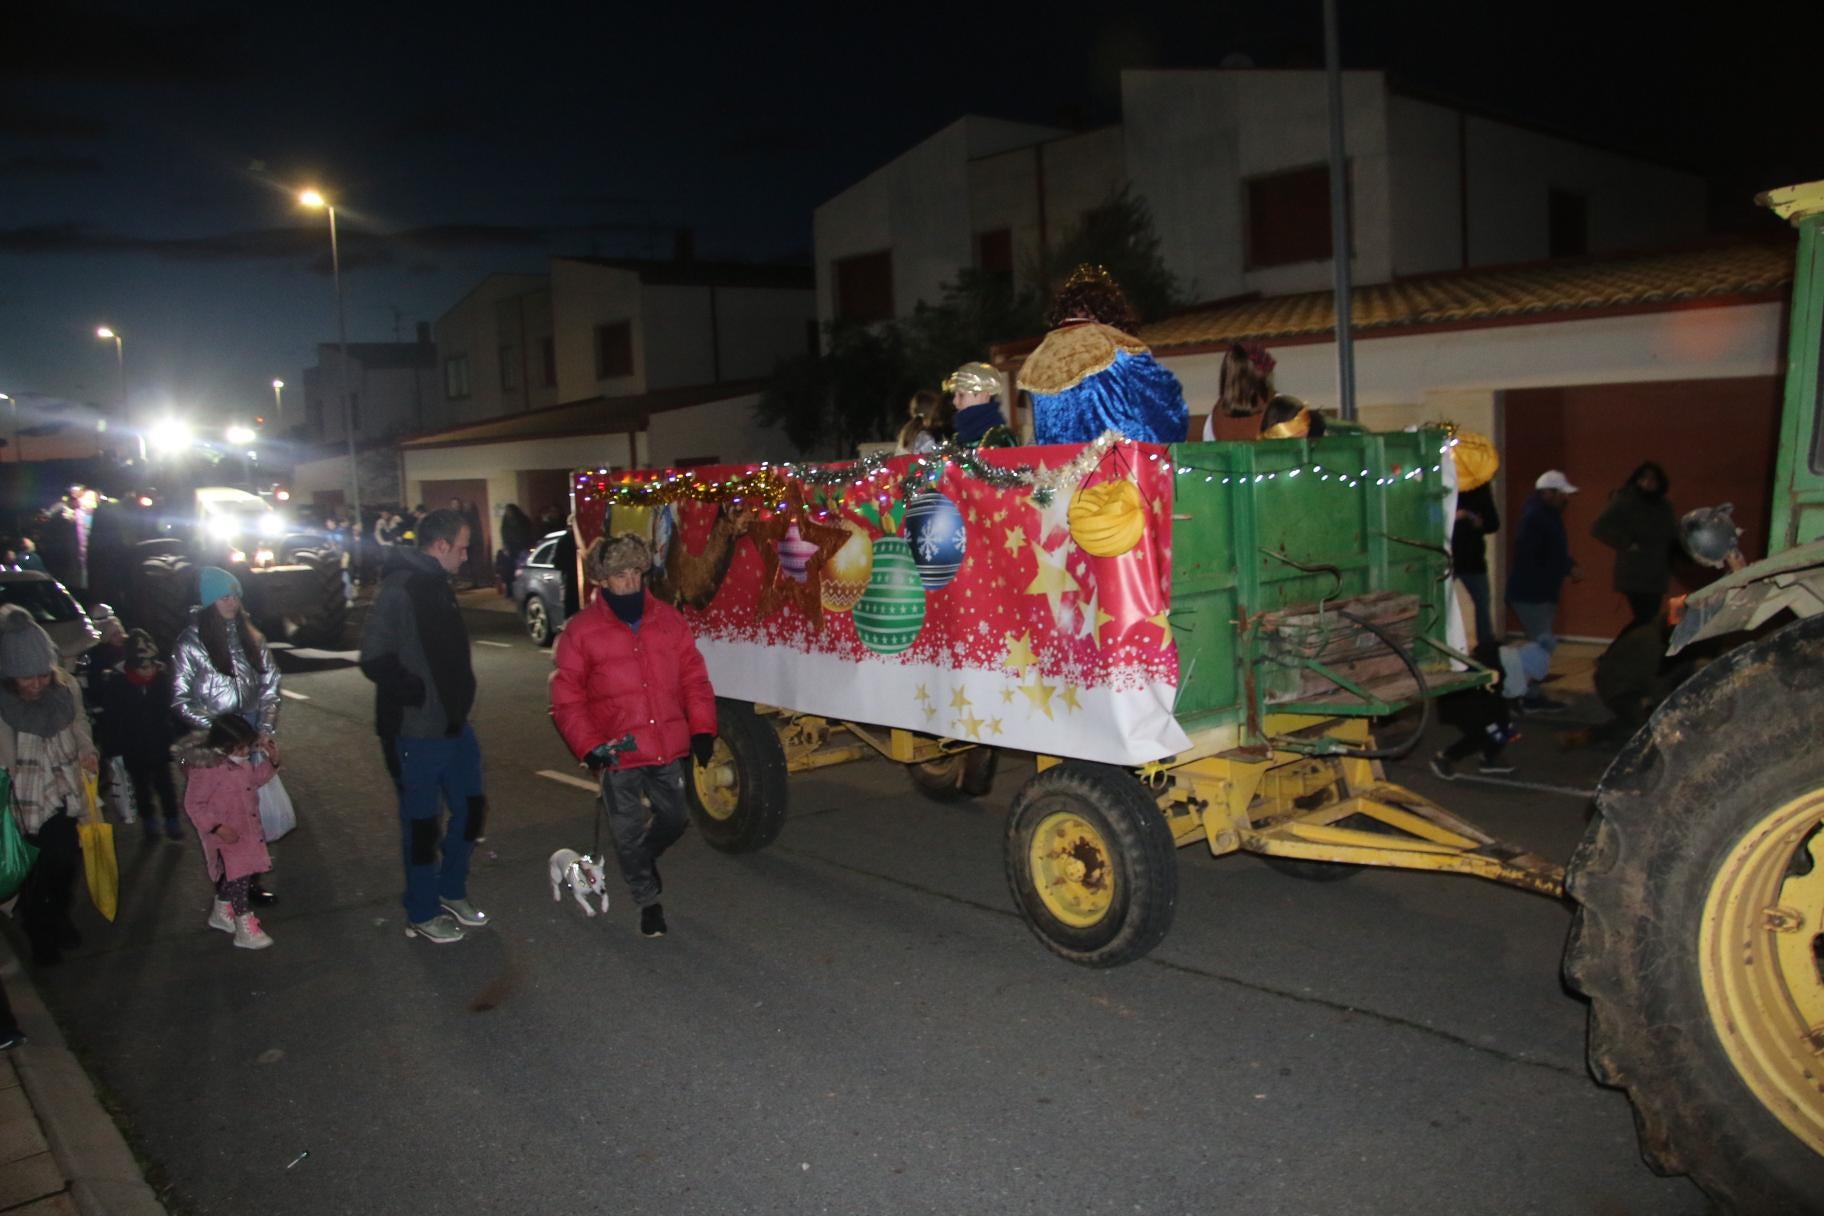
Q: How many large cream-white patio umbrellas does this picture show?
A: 0